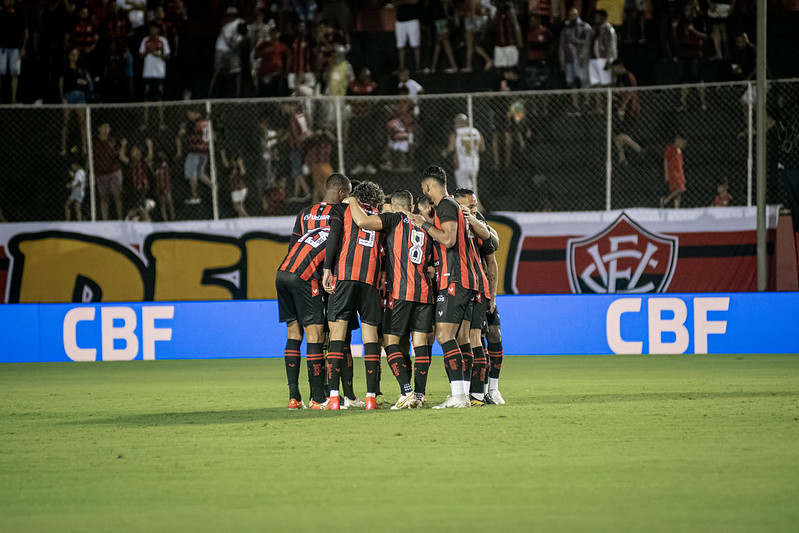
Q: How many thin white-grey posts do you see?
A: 6